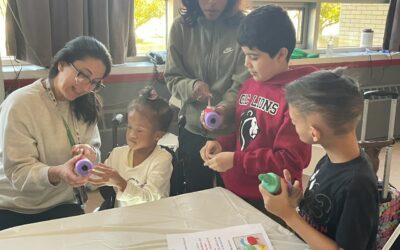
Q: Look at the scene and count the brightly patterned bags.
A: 1